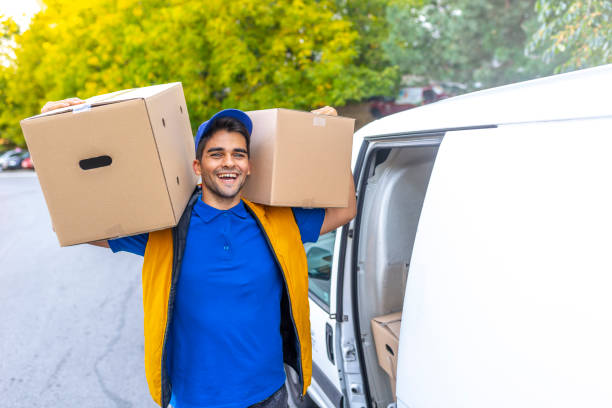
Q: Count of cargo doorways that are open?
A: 1